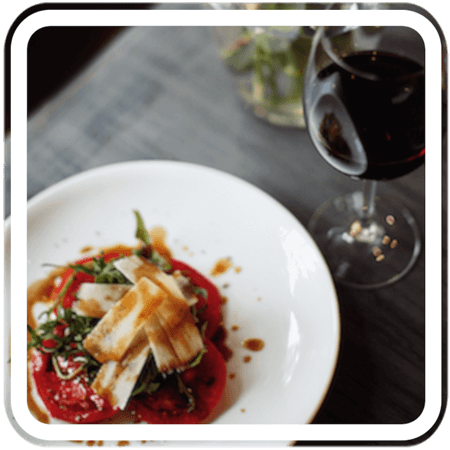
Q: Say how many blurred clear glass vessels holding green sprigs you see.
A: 1